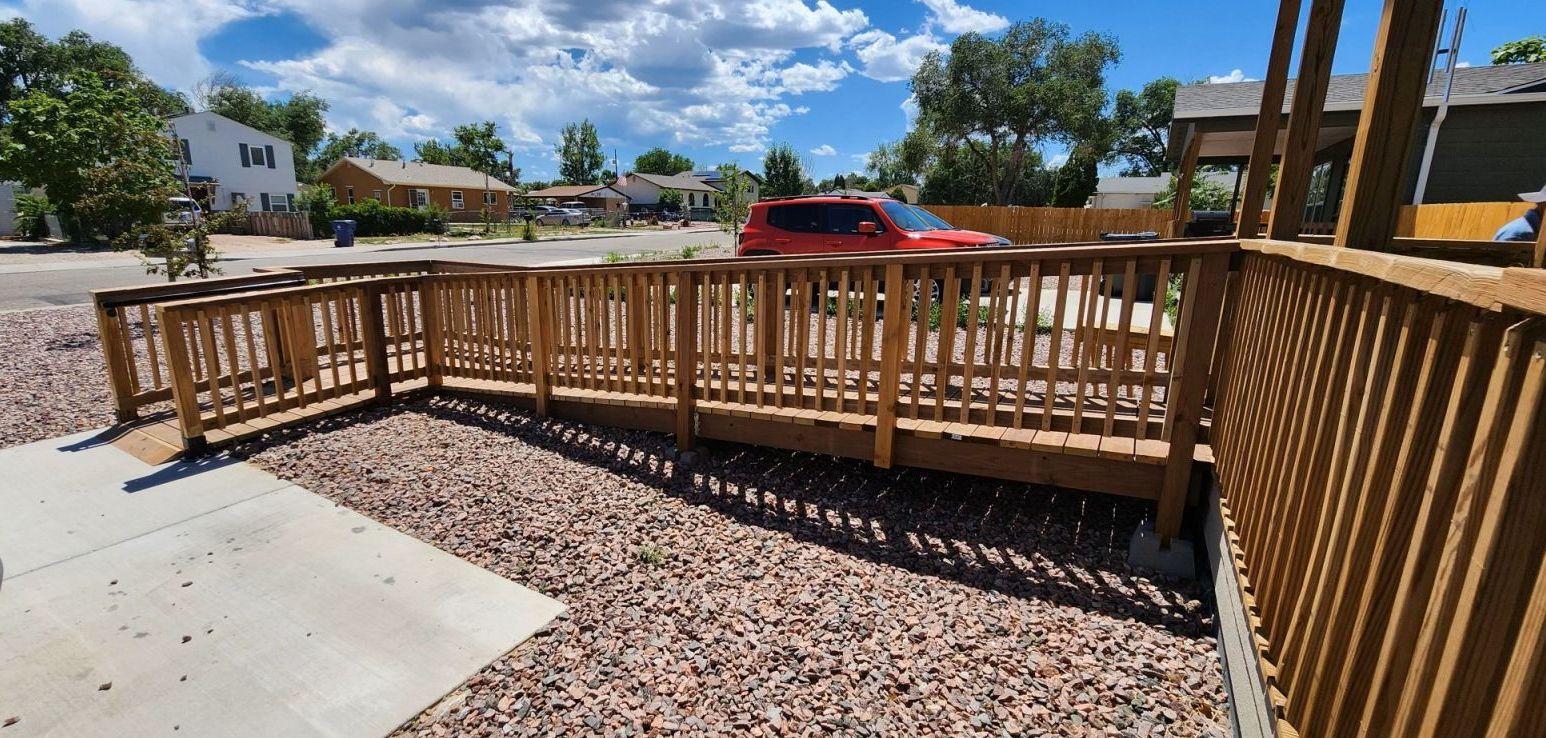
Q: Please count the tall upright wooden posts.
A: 3